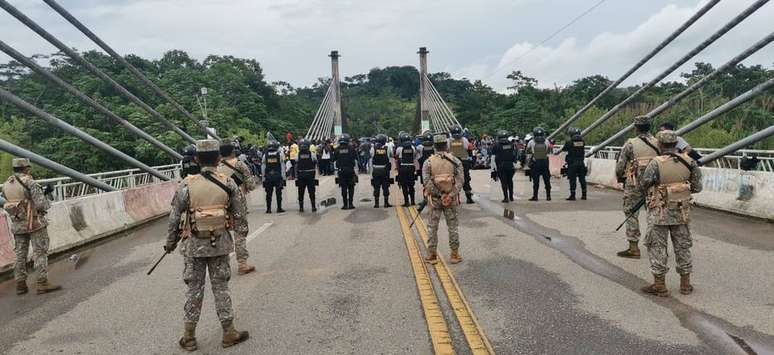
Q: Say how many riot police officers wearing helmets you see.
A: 11